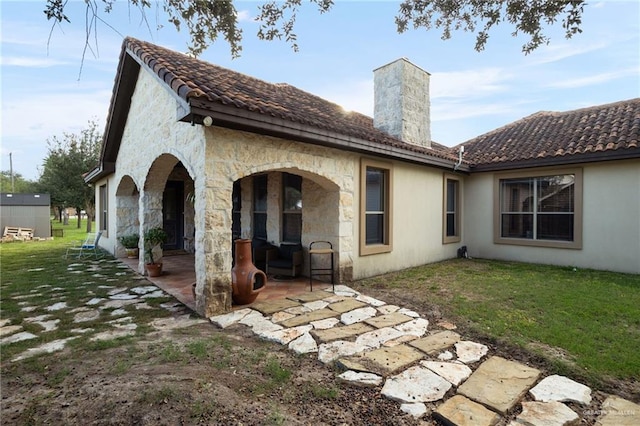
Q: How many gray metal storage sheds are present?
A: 1